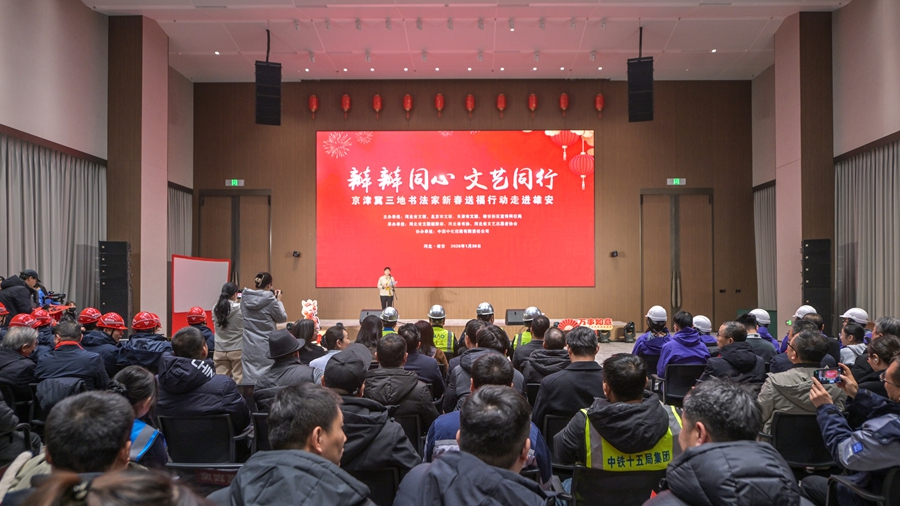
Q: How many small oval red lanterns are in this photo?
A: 10